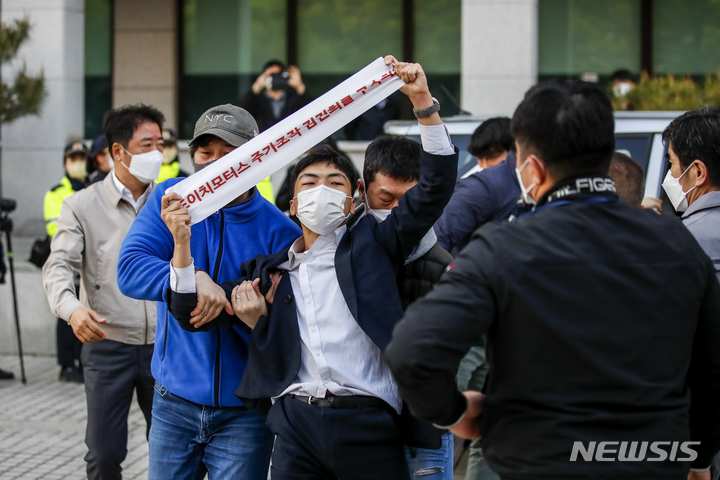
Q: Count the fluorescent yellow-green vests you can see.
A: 3